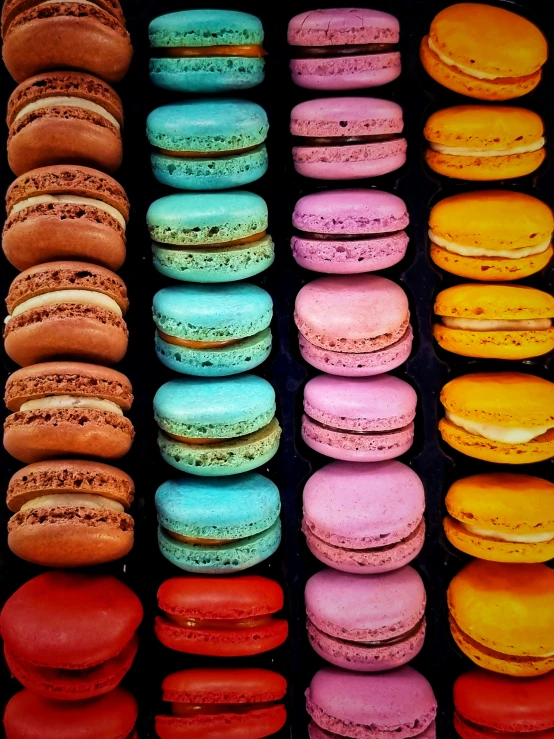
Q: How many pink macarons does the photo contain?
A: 8